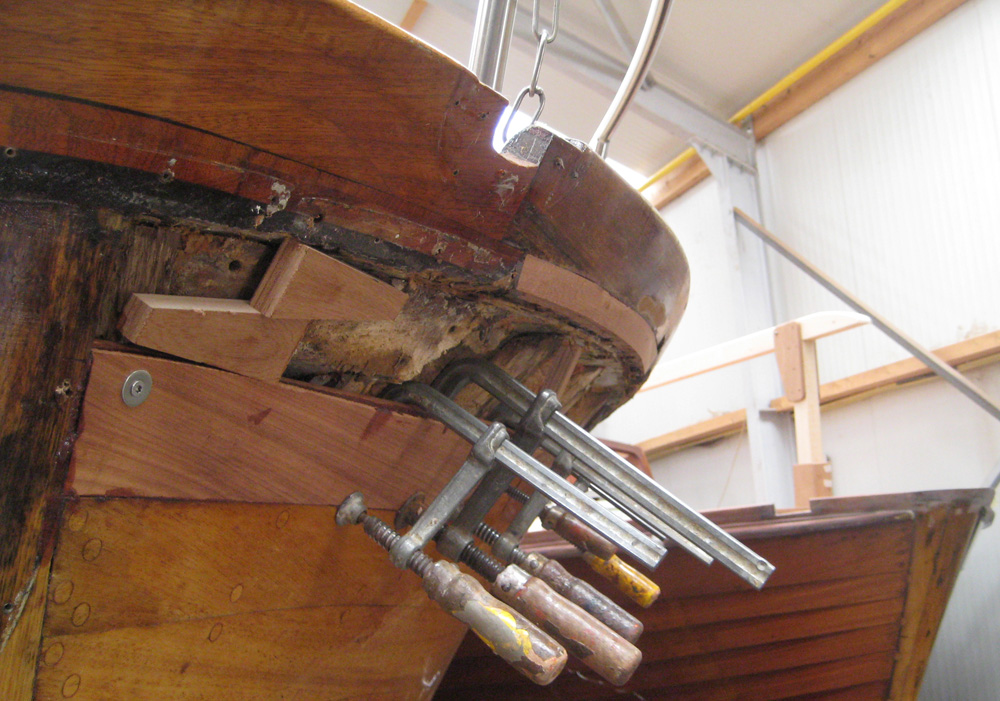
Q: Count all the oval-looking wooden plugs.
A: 9